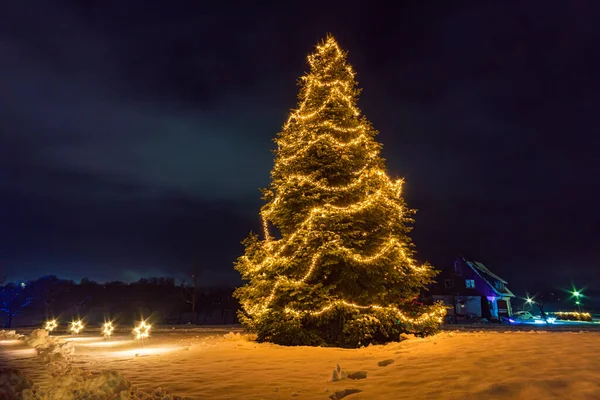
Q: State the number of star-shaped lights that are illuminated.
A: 4